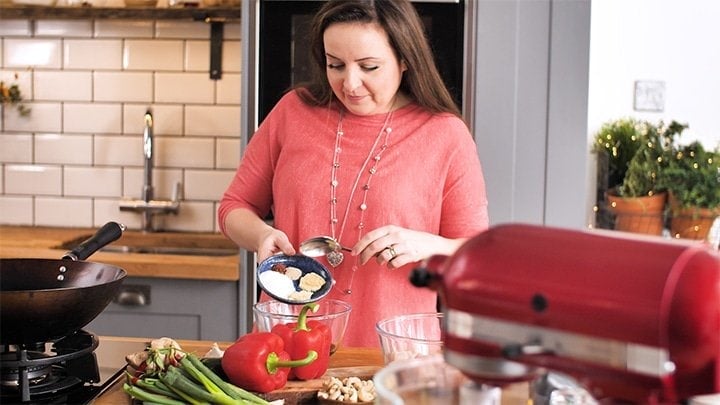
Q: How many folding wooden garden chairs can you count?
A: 0